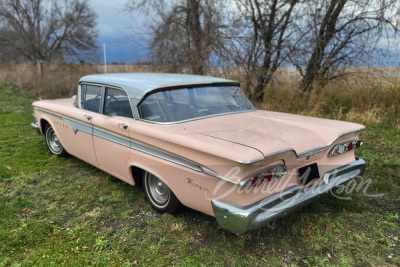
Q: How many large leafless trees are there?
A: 4